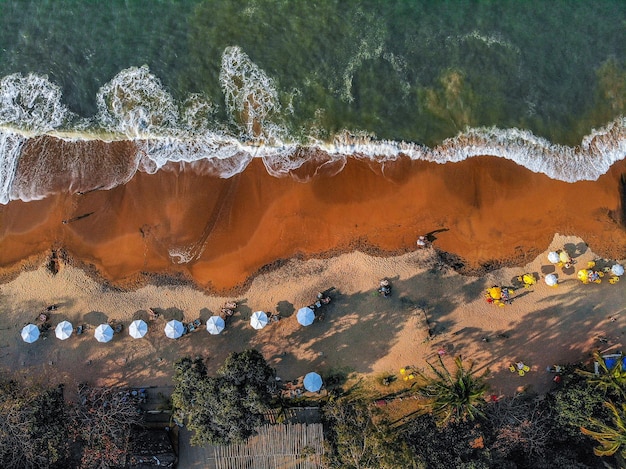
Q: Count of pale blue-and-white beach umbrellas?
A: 12